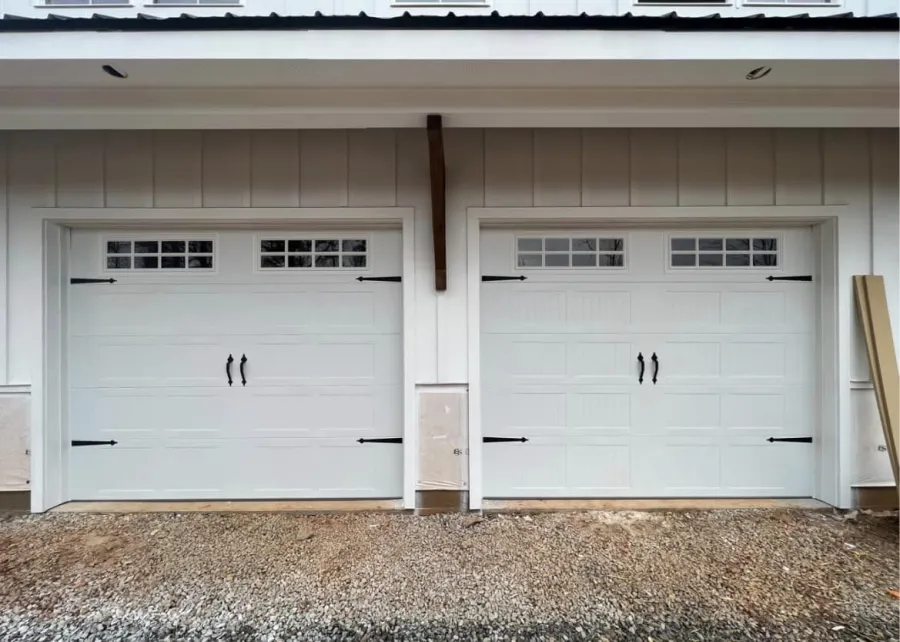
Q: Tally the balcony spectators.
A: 0